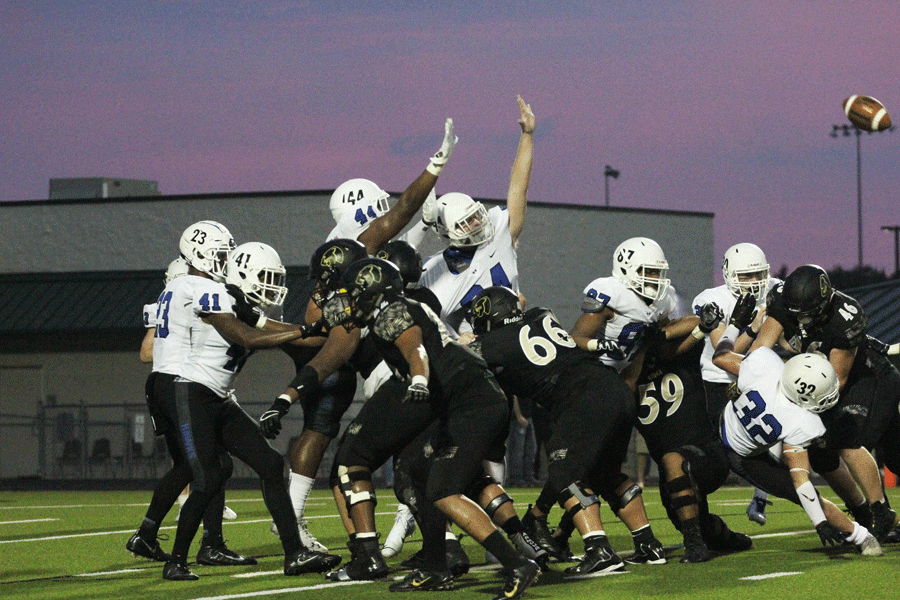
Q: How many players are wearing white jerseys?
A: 8